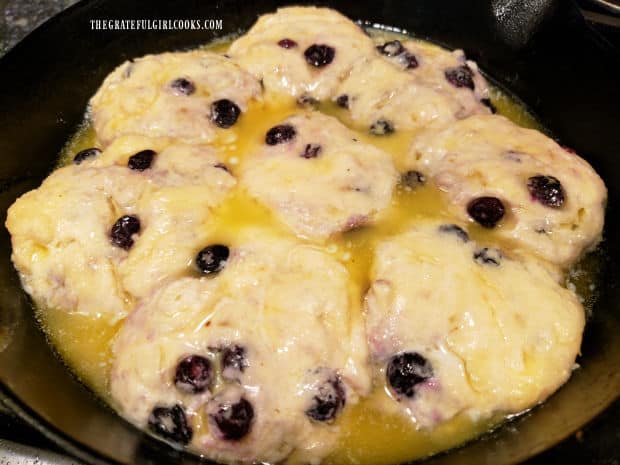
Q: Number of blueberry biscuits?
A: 8